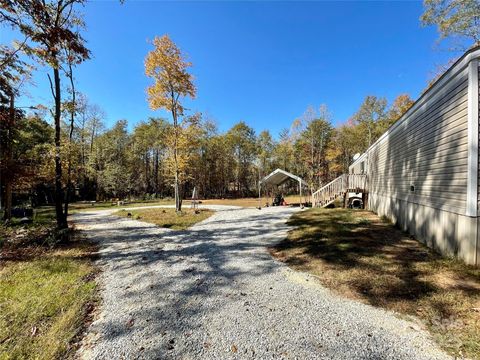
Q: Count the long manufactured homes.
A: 1